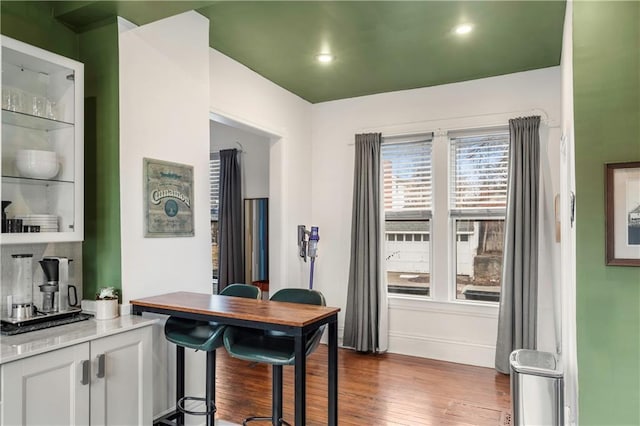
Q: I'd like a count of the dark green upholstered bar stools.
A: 2